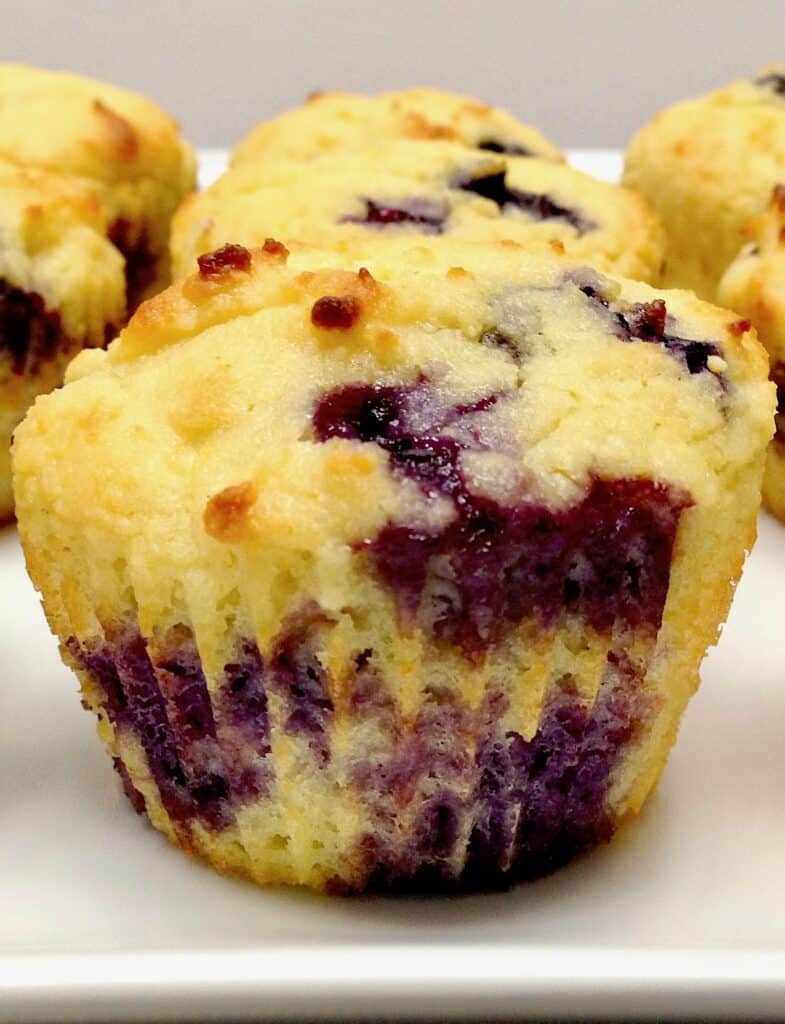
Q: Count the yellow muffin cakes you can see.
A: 7